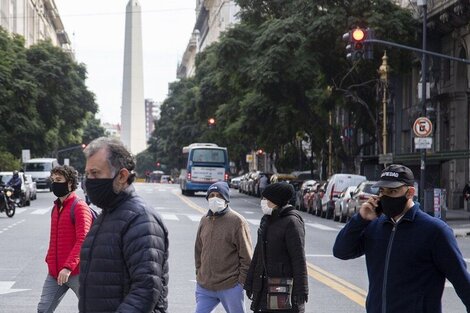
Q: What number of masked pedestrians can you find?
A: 5